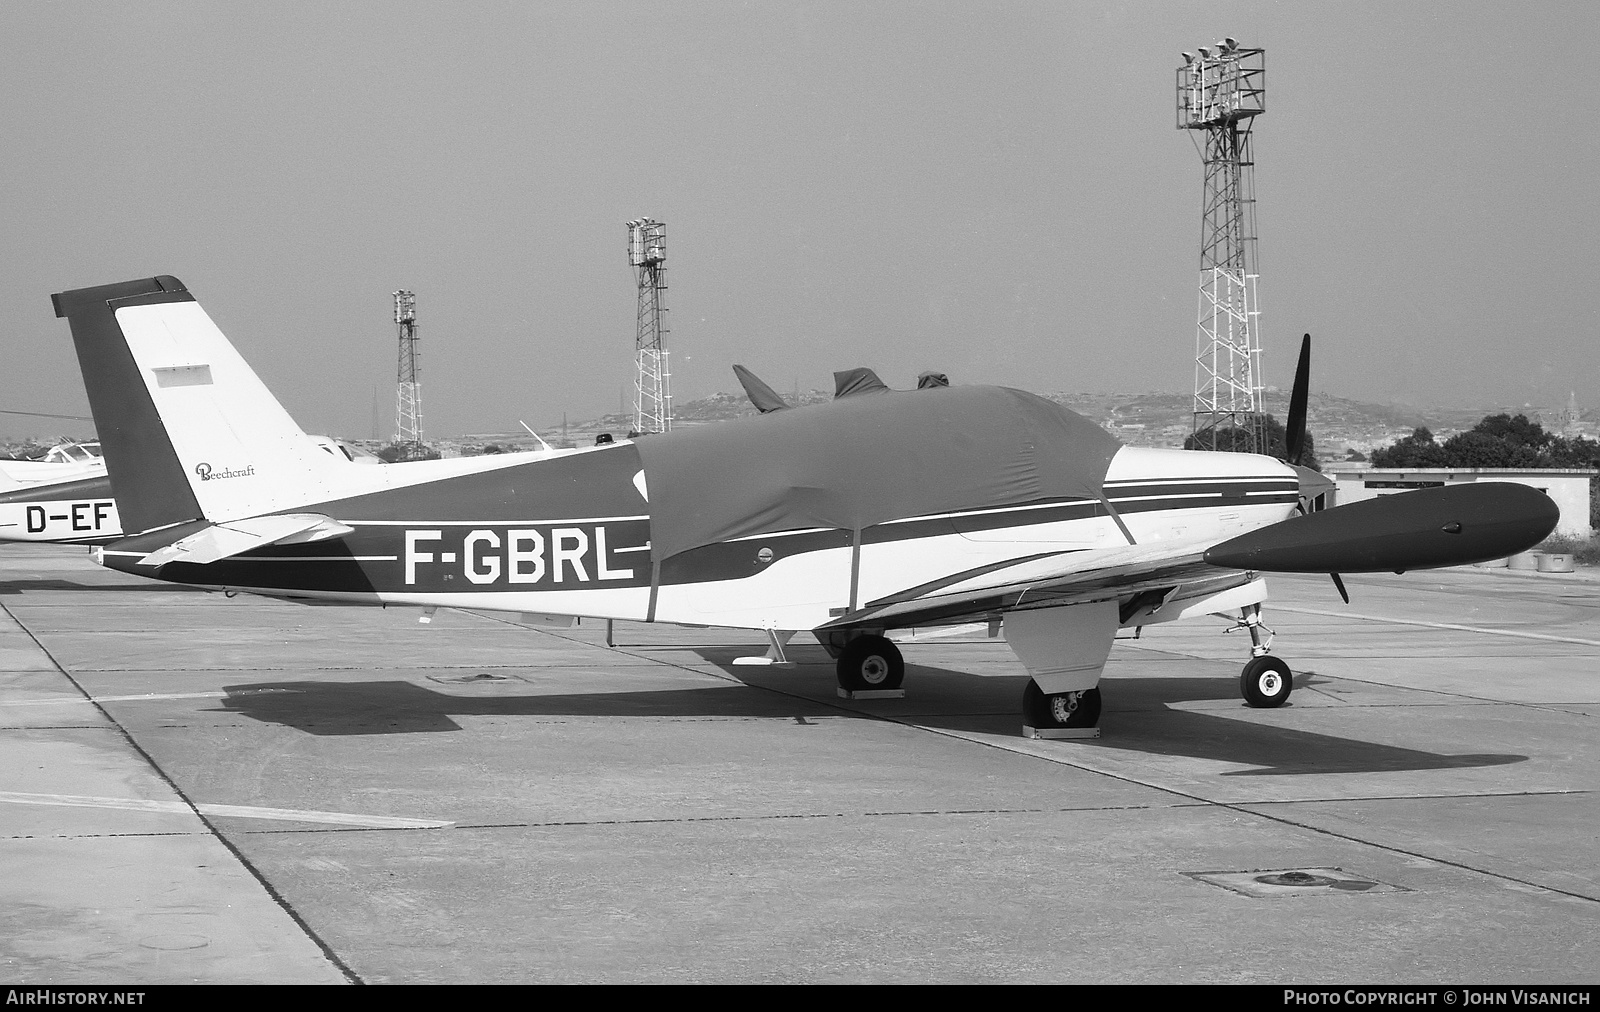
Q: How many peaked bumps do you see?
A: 3